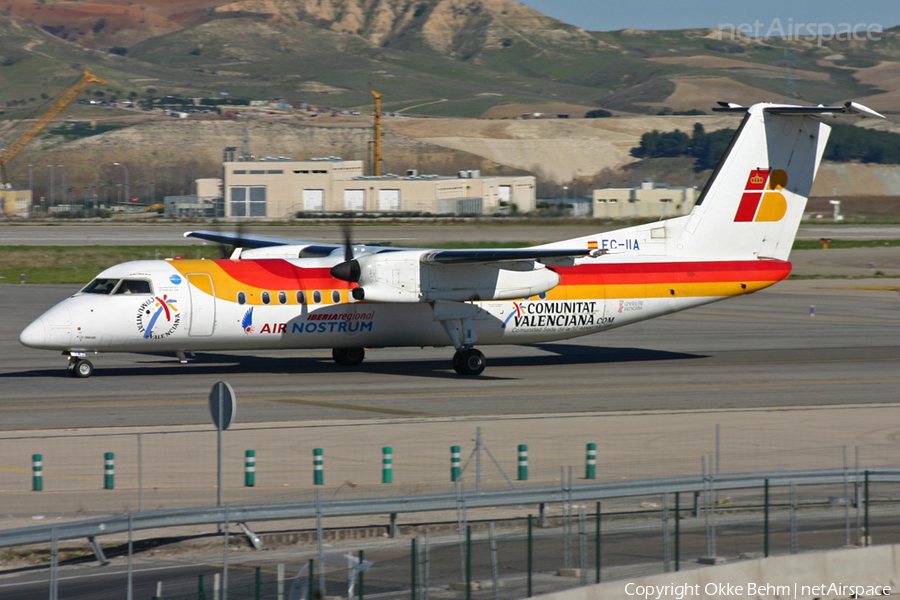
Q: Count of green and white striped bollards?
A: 8